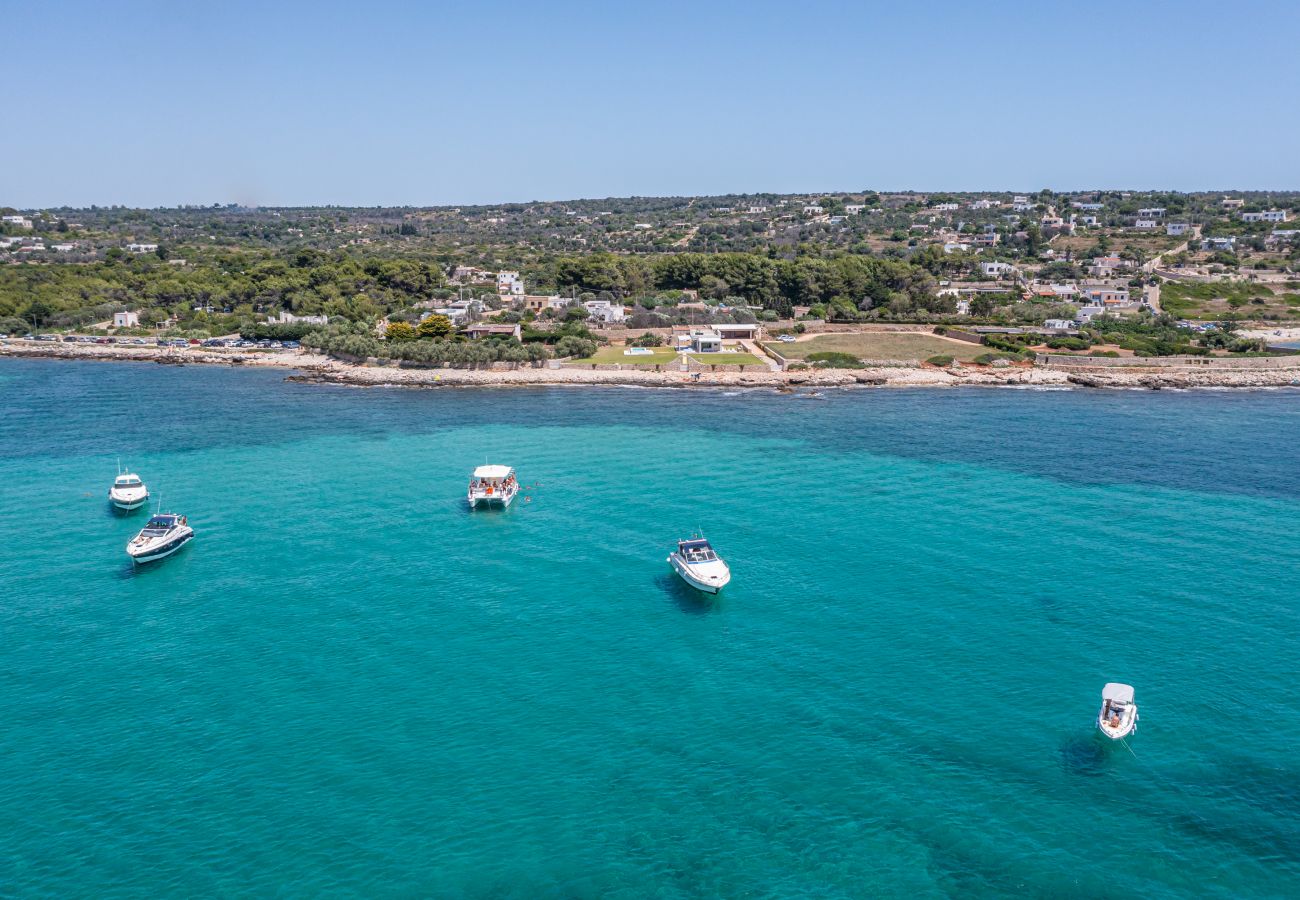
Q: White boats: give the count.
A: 5